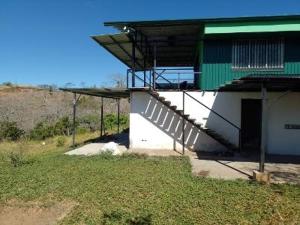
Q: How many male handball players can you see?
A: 0